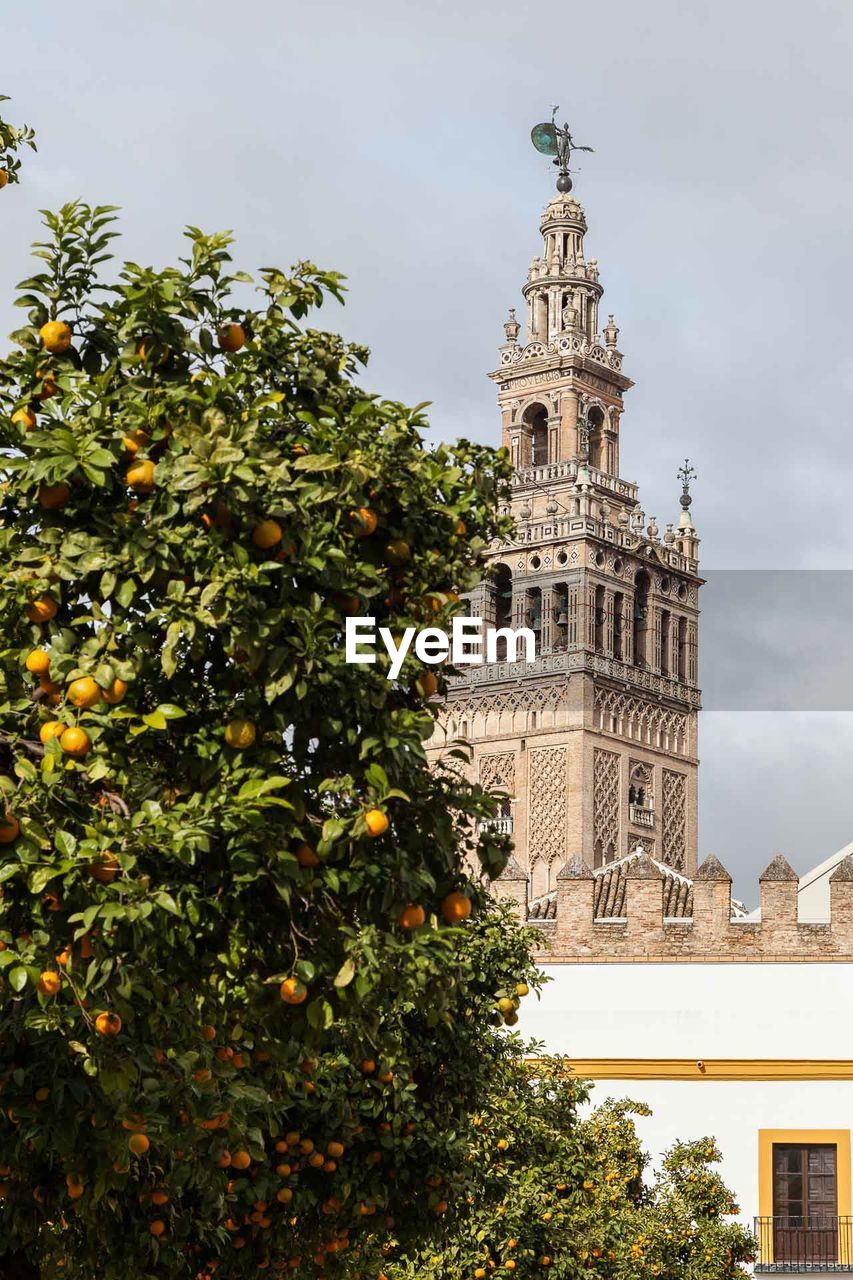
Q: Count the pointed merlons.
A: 6